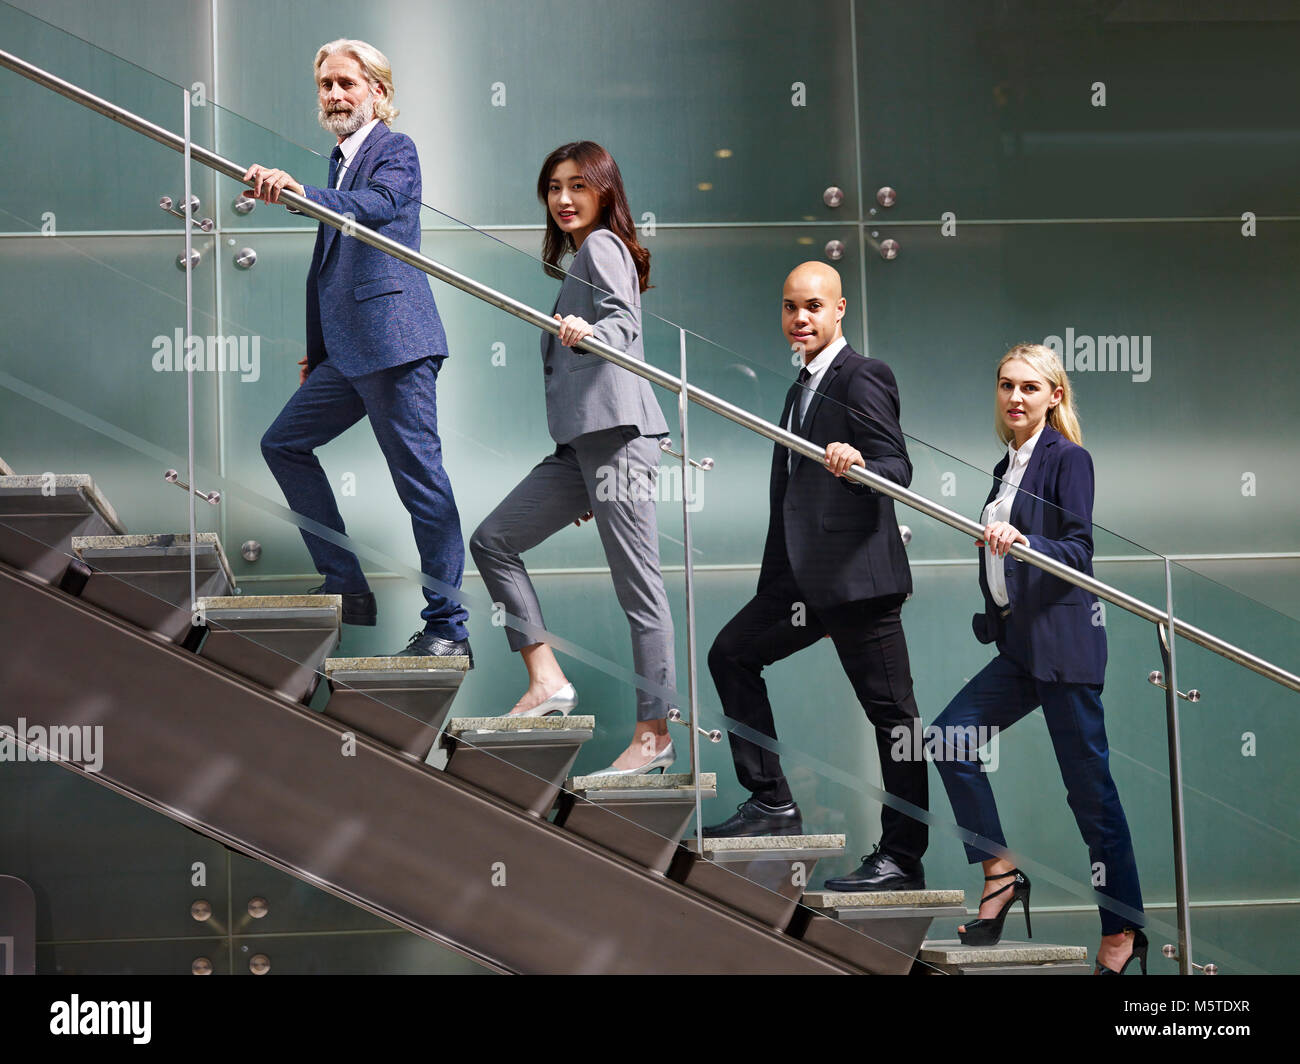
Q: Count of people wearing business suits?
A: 4